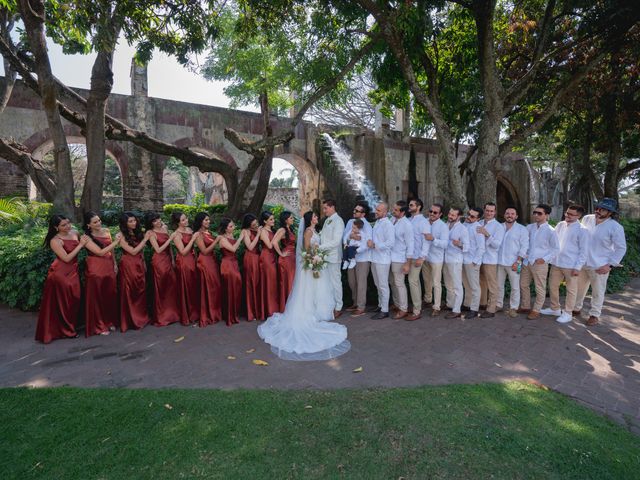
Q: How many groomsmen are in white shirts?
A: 12